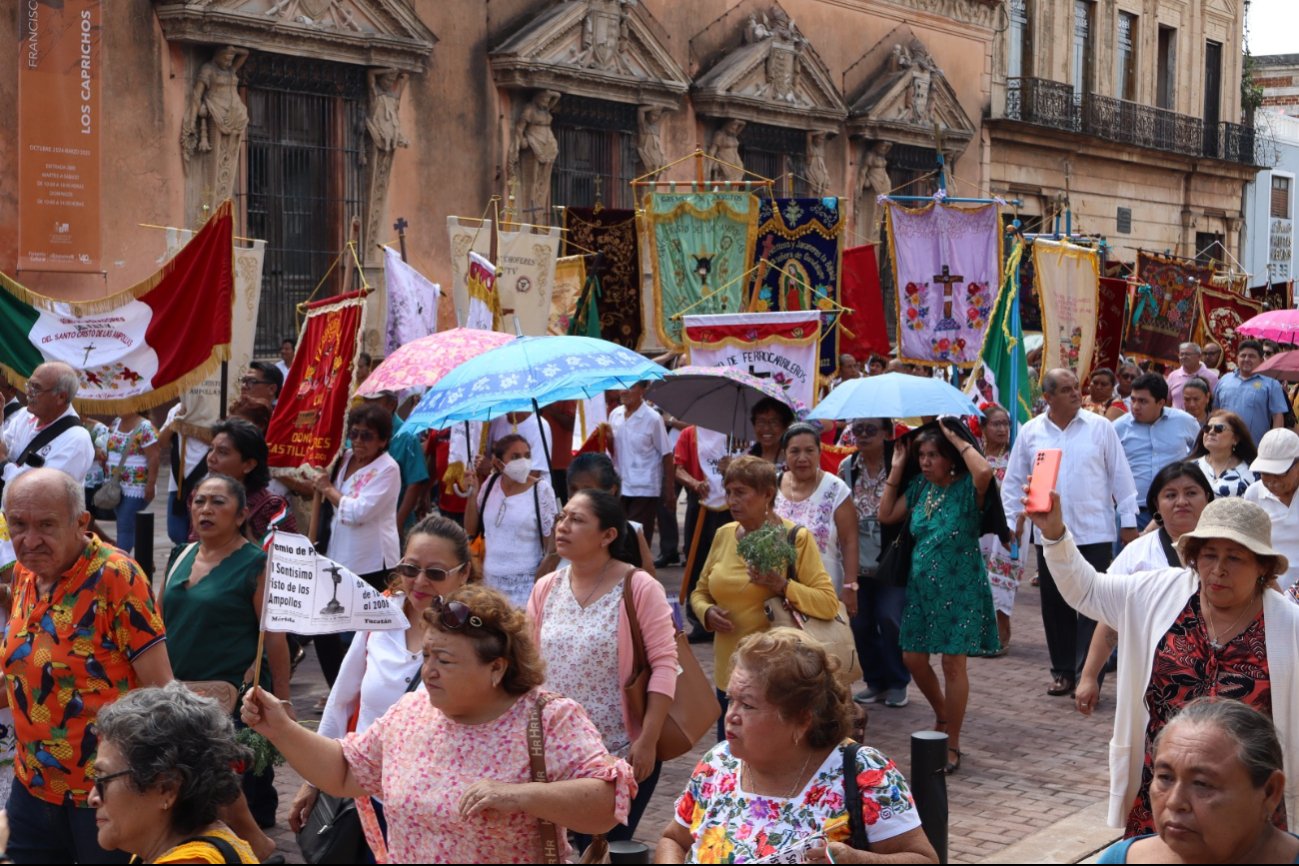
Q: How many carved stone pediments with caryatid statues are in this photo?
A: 4